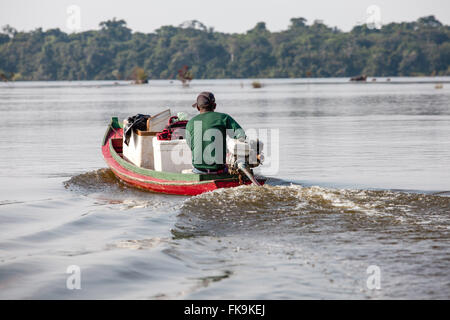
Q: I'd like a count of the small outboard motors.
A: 1